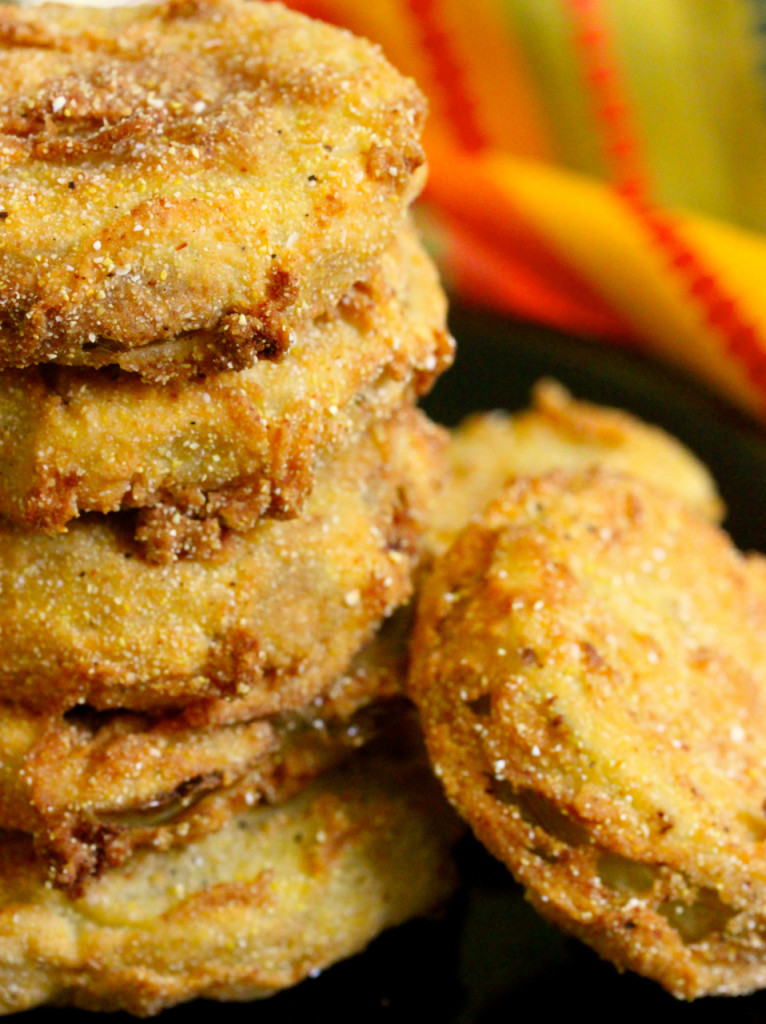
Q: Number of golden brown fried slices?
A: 7